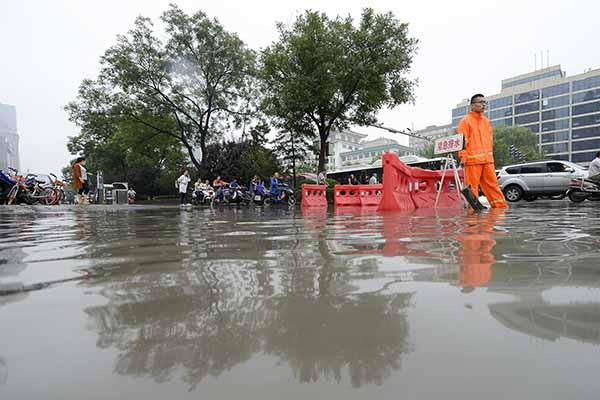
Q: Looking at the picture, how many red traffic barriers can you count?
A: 5